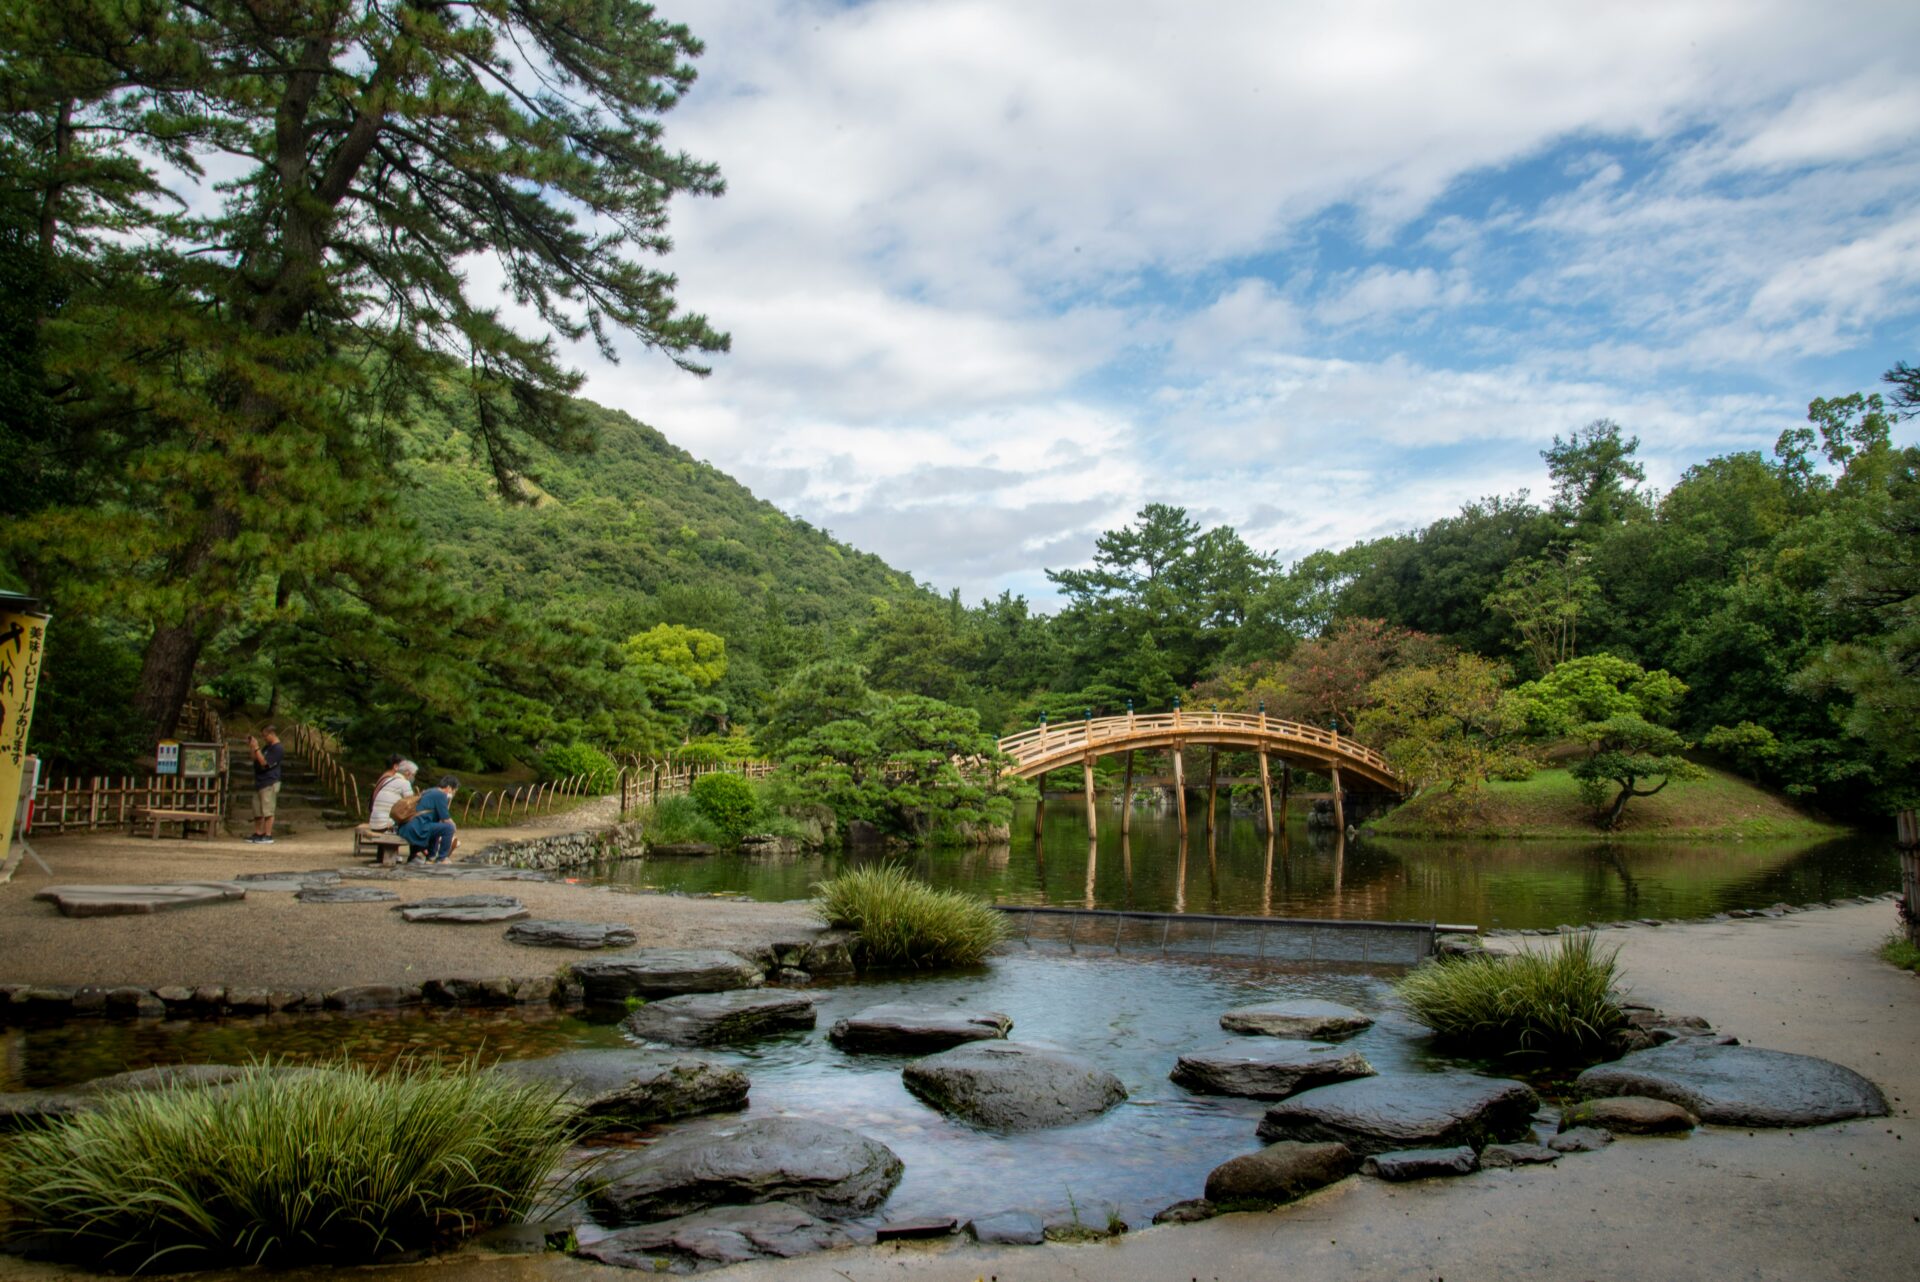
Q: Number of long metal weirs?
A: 1